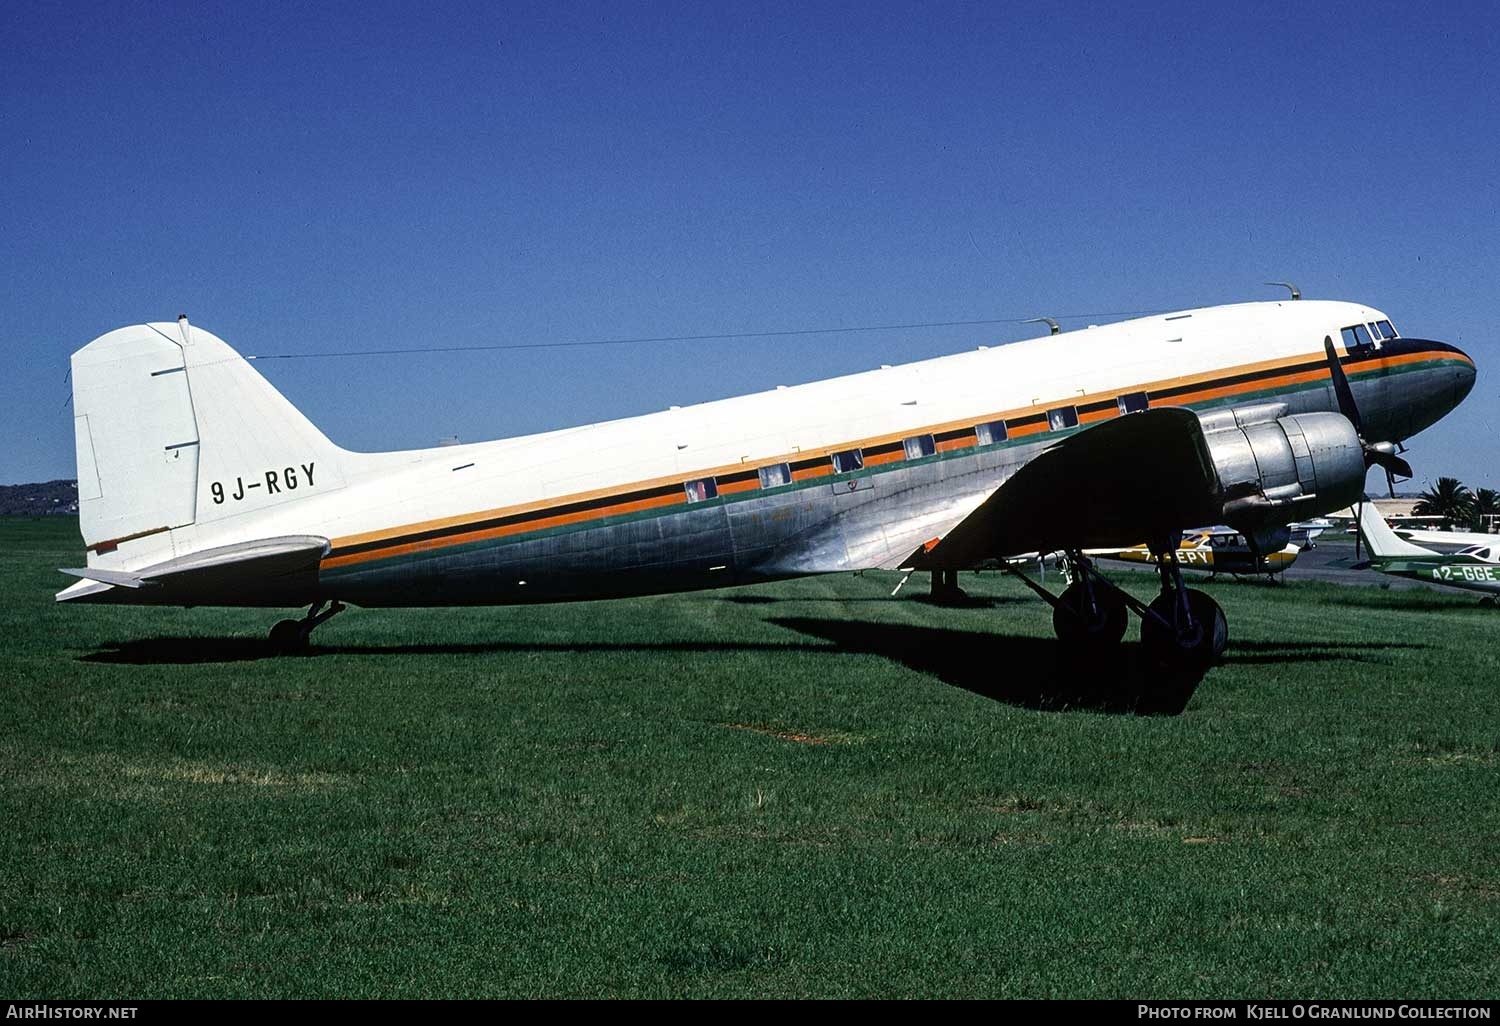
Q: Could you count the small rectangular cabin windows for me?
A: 7